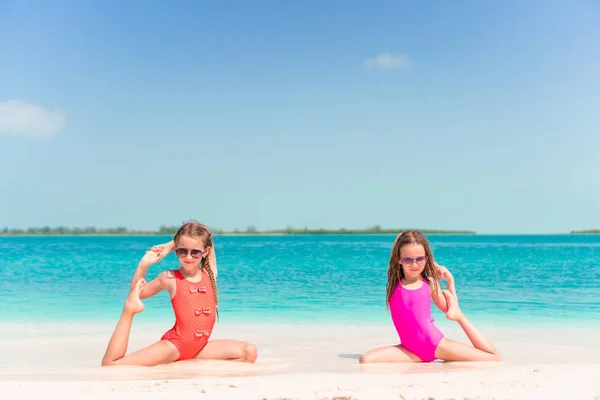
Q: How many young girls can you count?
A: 2